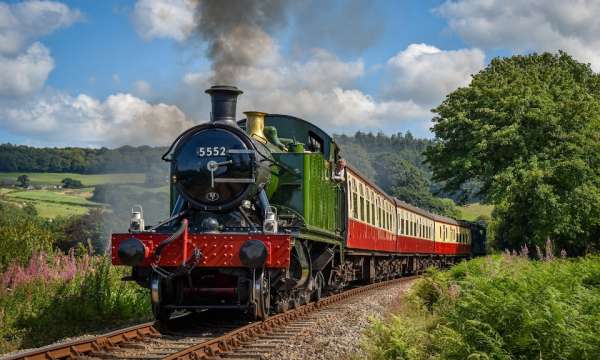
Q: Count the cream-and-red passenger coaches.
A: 3